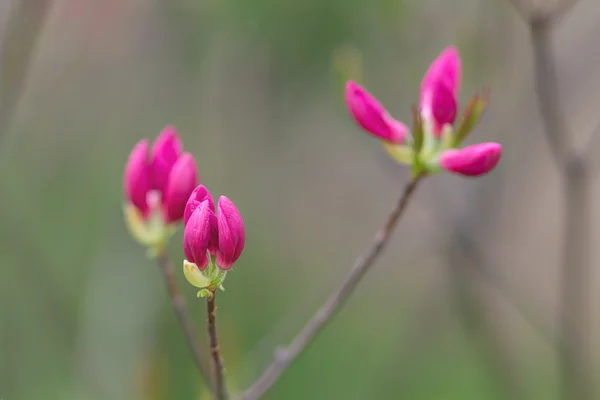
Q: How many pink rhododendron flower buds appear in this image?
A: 9